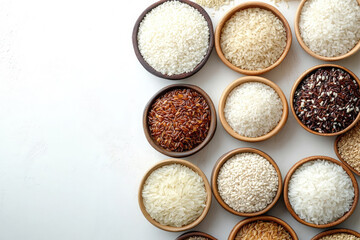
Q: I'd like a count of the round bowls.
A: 13